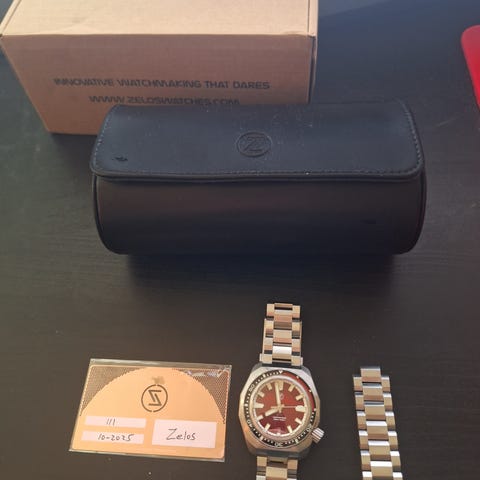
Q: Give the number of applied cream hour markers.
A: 11